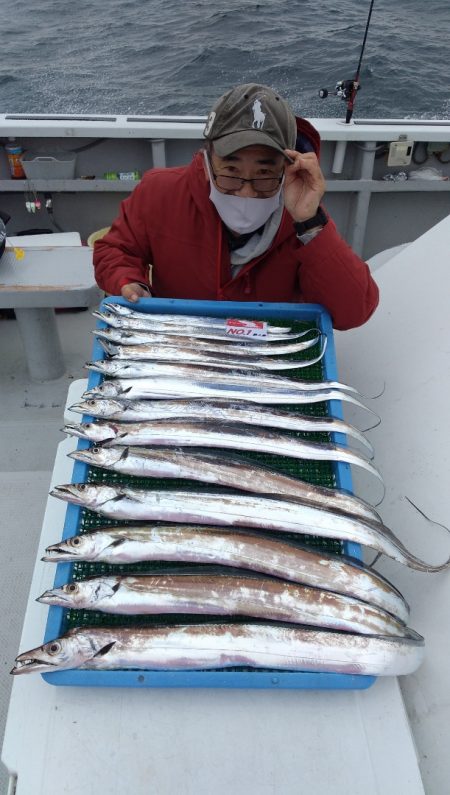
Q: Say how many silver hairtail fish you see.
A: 13